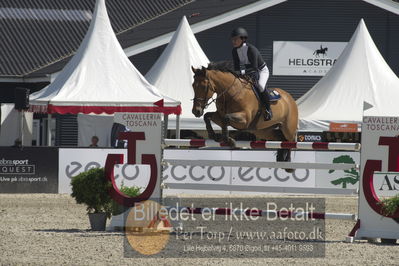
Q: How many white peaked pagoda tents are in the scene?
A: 3